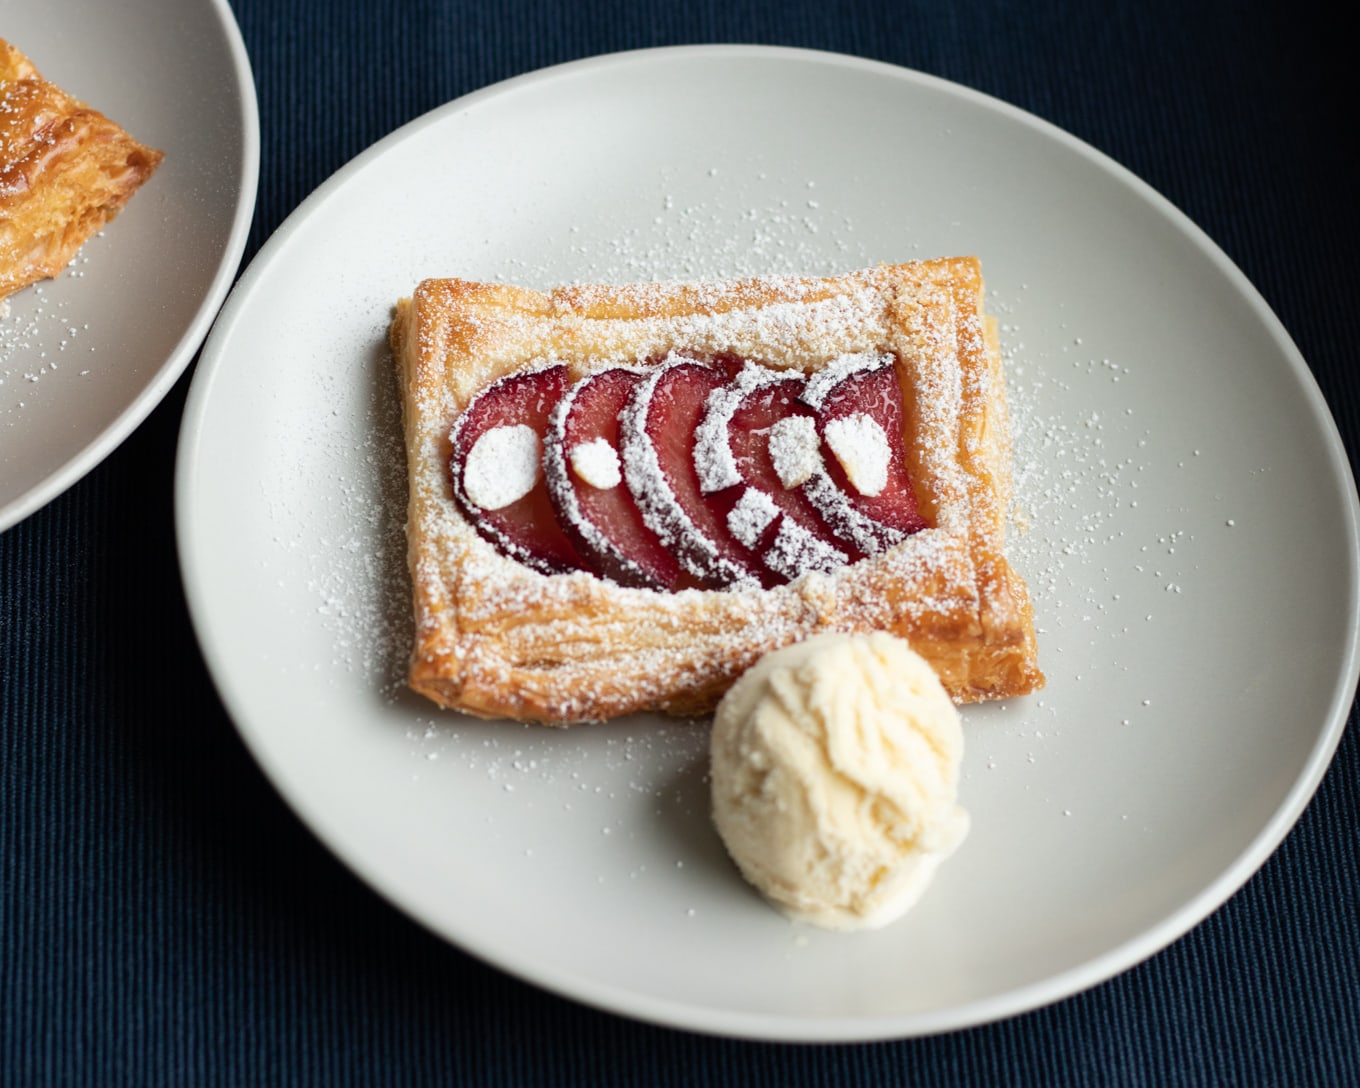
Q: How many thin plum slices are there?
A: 5